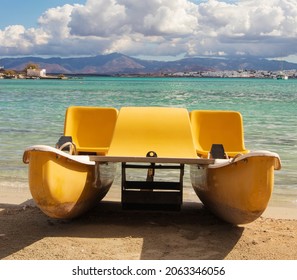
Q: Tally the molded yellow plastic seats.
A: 2